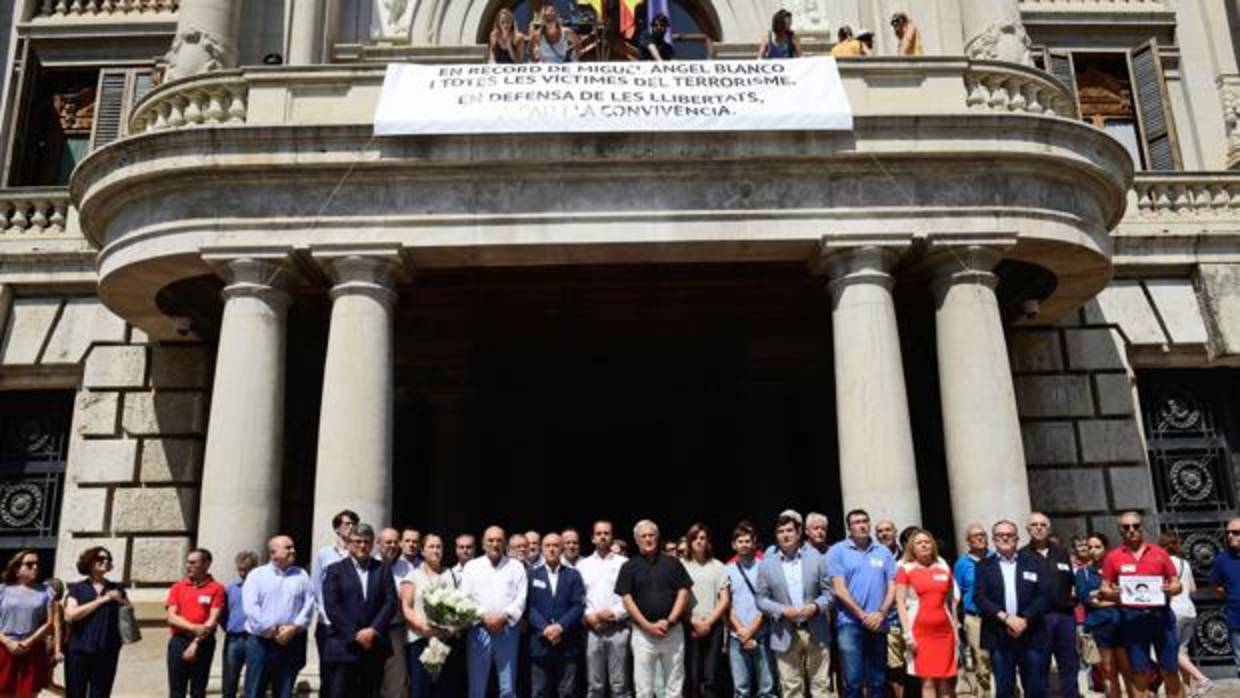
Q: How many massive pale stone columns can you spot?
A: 4